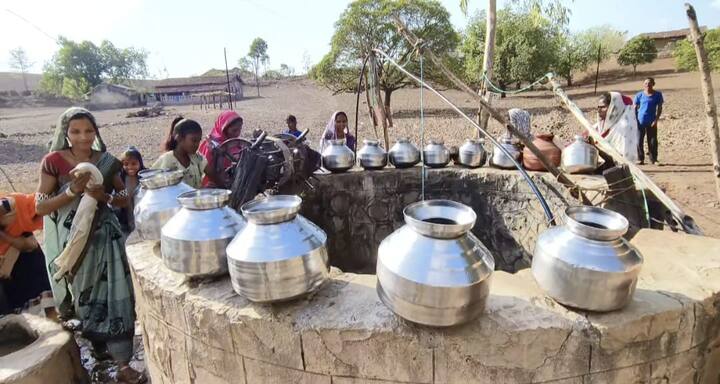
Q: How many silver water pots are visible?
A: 12